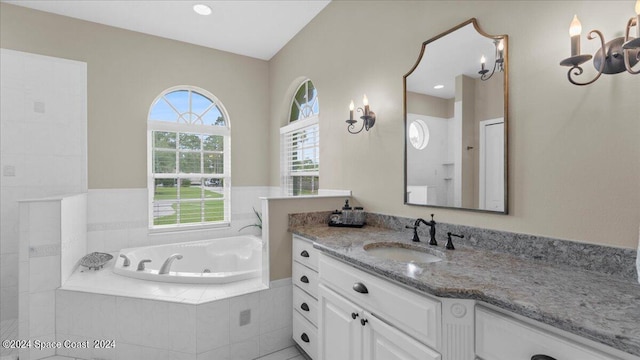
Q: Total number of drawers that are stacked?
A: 4